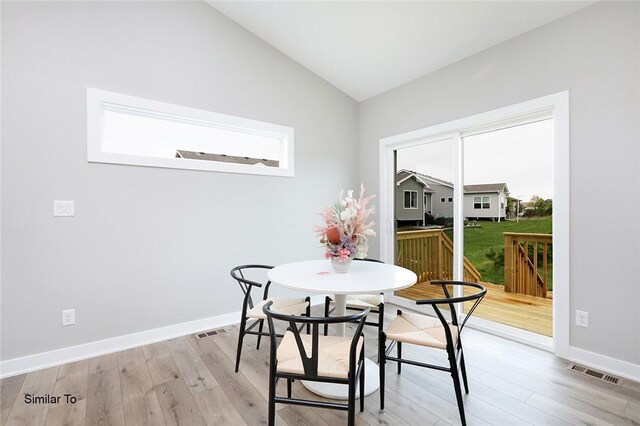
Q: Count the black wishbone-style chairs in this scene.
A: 4